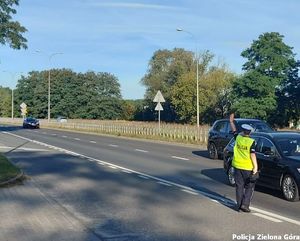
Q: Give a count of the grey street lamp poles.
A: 3